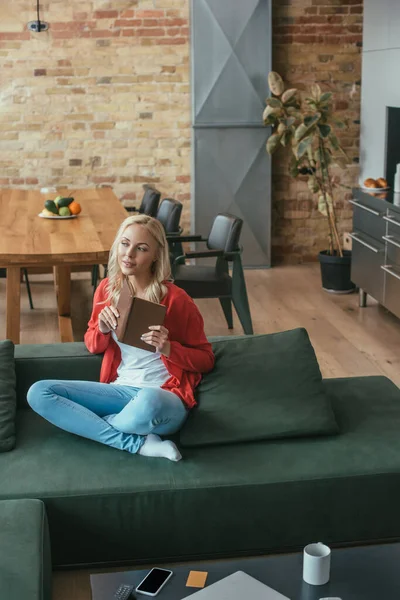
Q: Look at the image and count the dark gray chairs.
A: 3